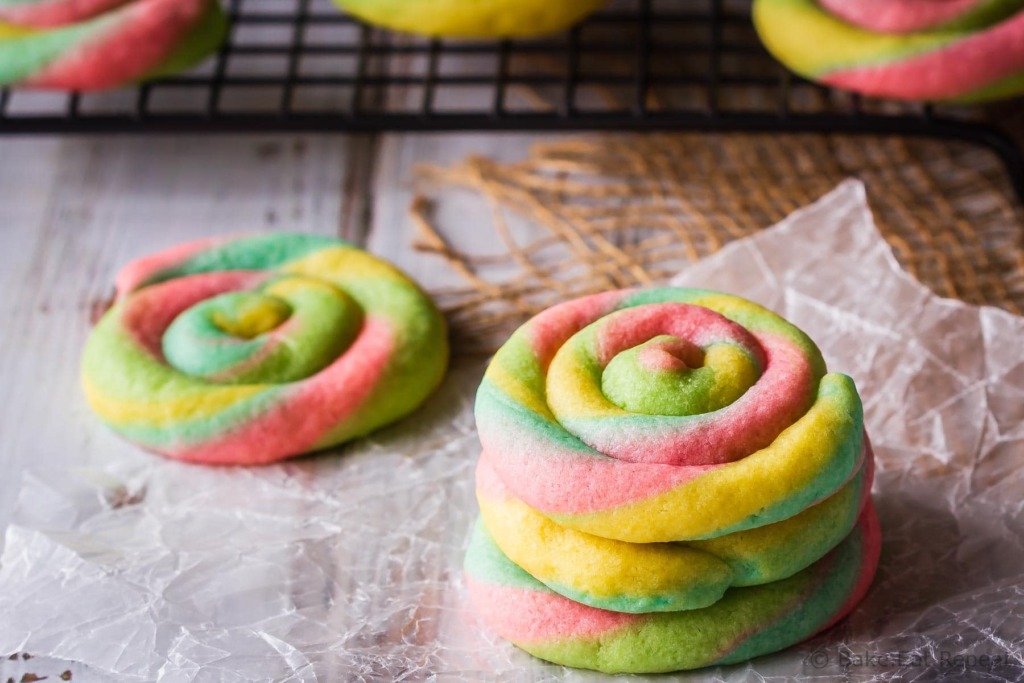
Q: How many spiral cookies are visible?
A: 7